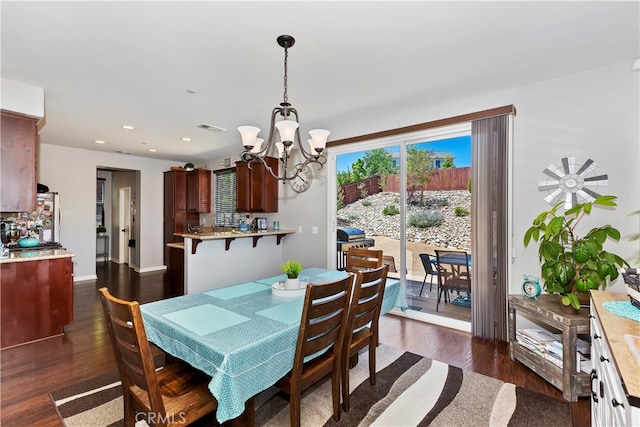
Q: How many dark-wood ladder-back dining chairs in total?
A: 4